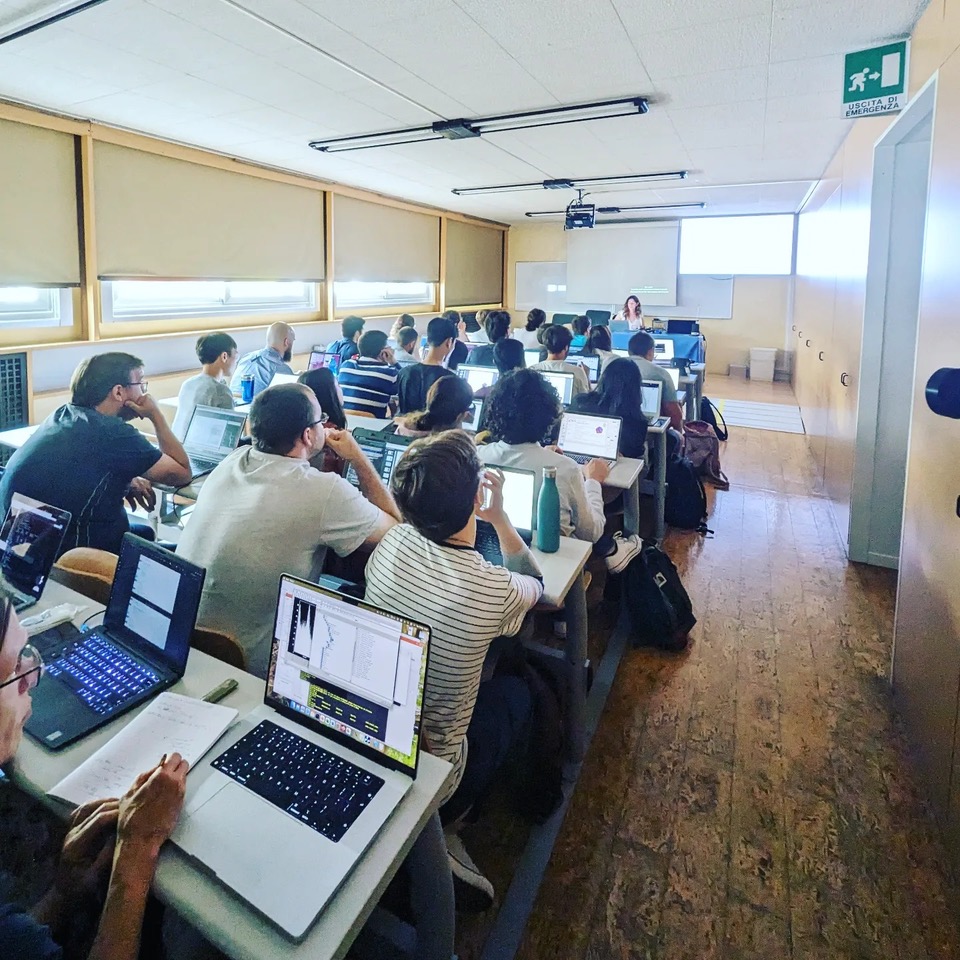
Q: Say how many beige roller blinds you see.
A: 4